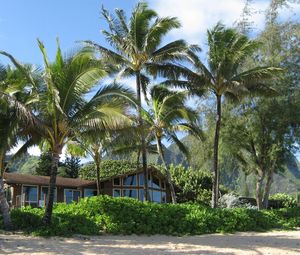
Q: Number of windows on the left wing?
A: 4